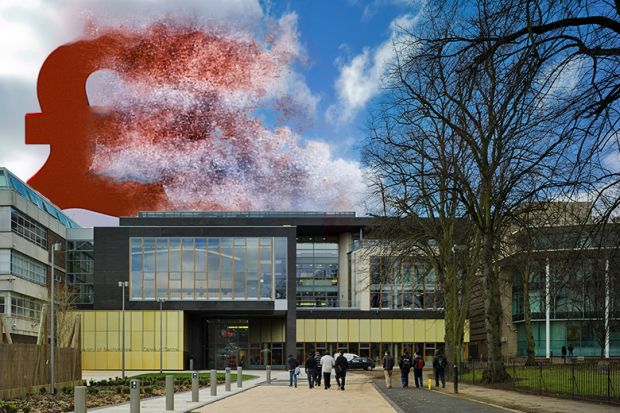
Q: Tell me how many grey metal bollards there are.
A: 8